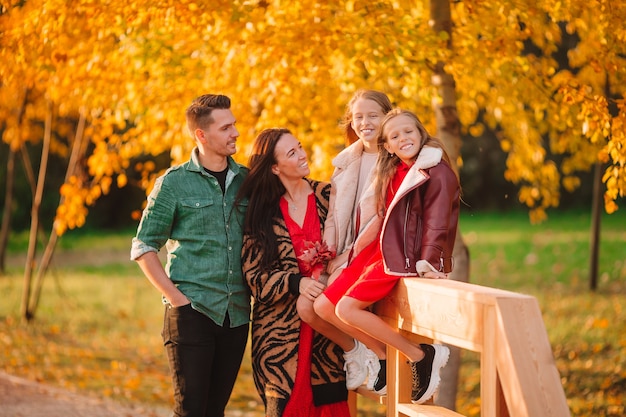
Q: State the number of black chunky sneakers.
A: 2